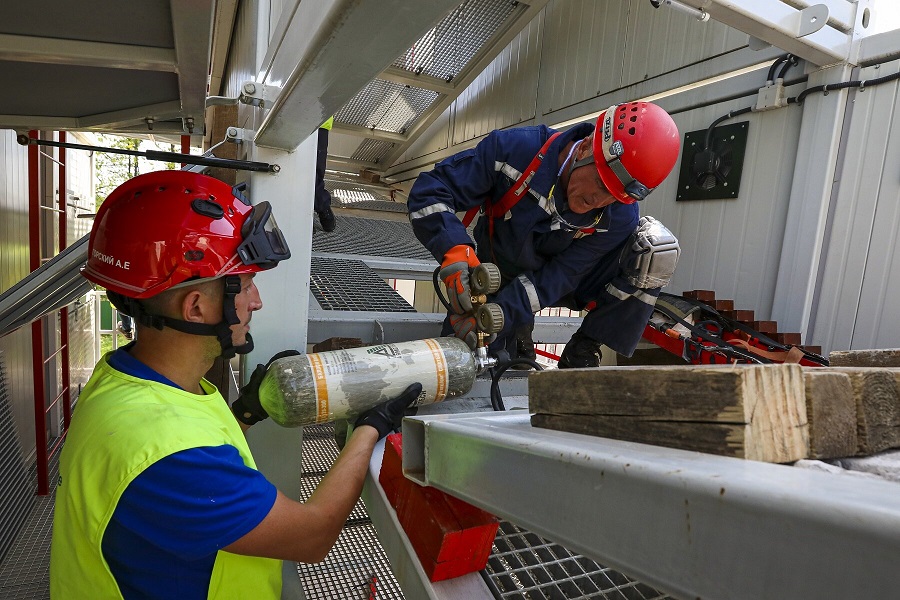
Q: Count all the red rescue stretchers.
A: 1